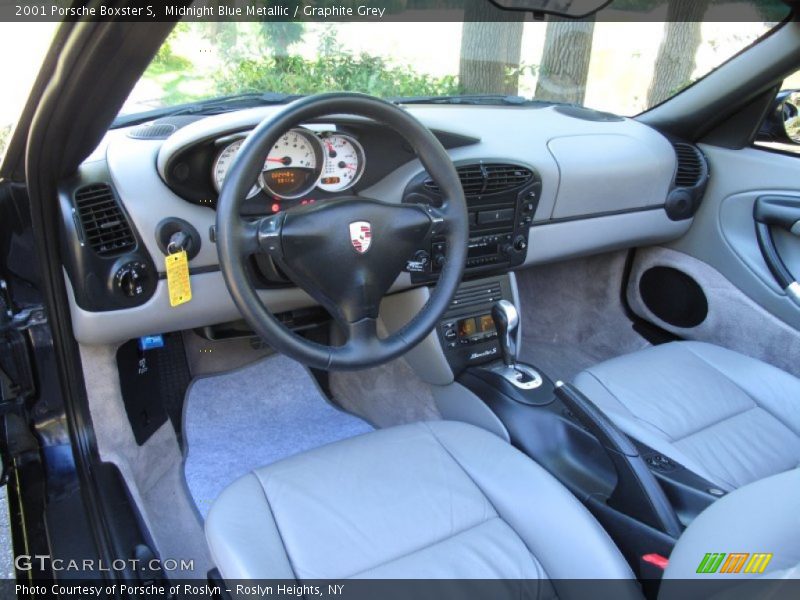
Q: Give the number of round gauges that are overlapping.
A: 3